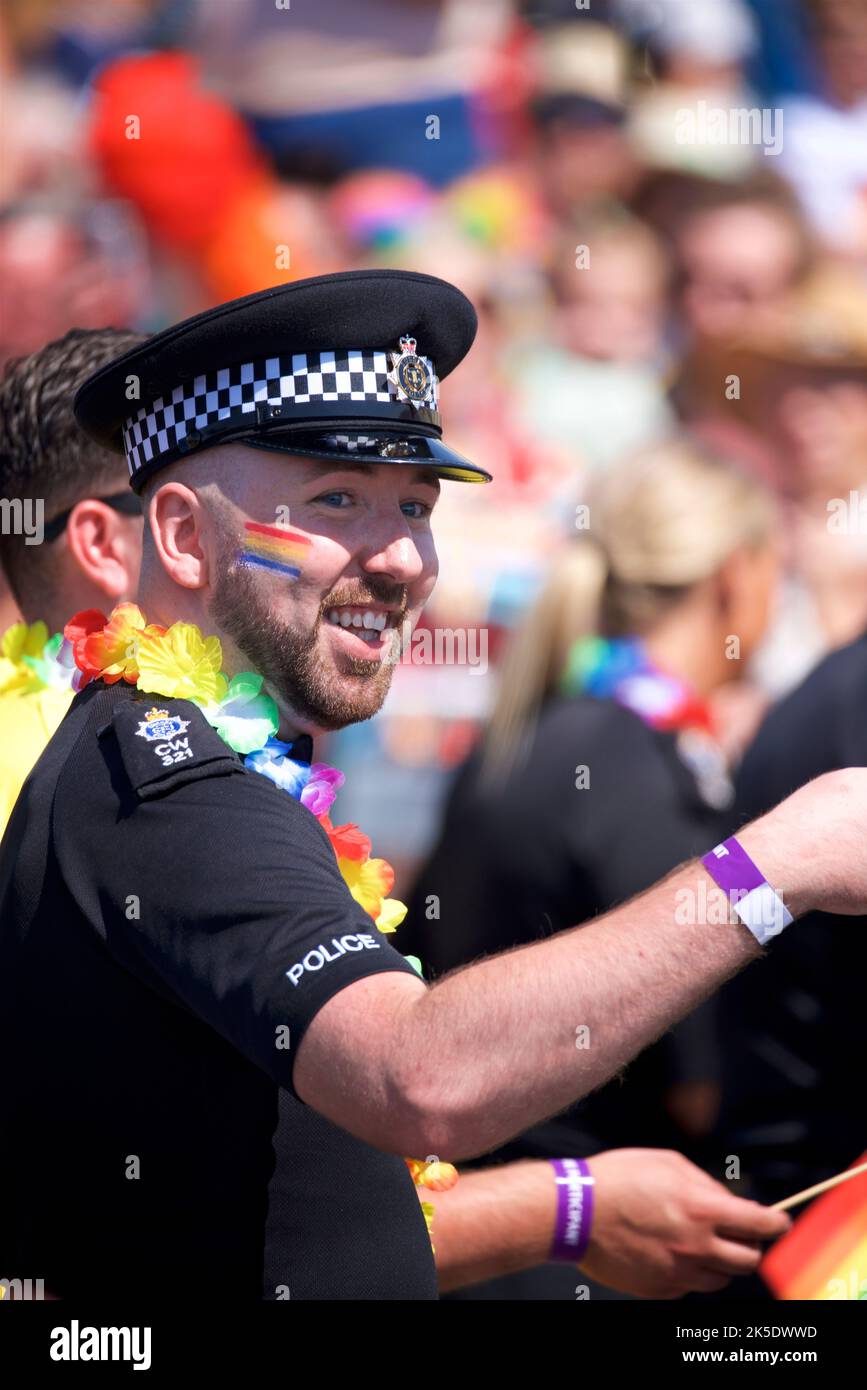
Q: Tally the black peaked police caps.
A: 1